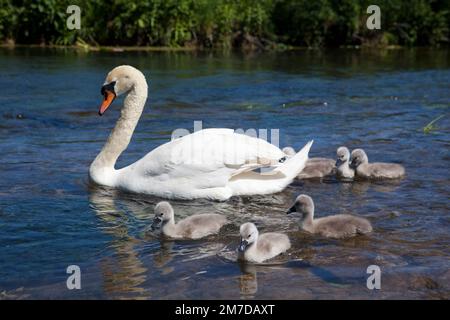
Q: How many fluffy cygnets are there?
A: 6